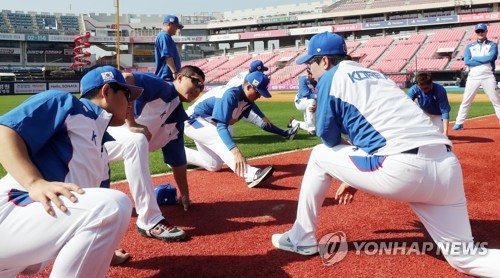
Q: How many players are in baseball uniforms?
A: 9